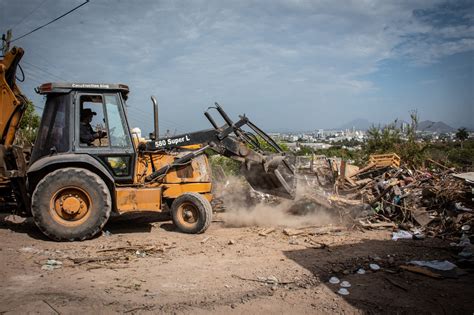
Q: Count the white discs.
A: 5